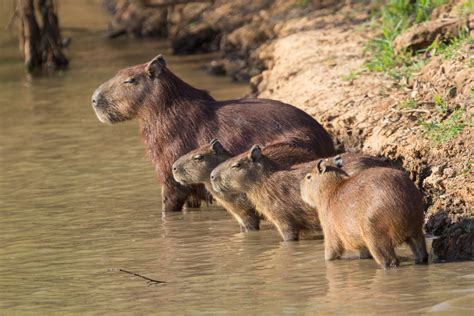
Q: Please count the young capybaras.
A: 3